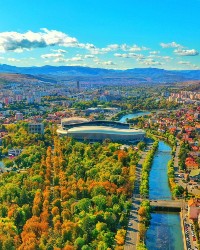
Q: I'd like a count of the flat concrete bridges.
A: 1